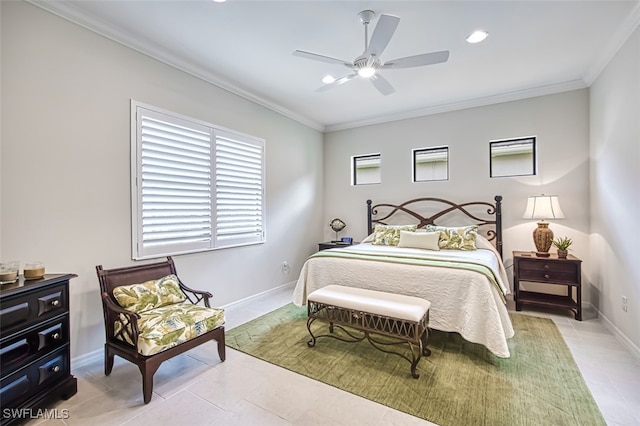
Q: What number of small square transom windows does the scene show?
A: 3